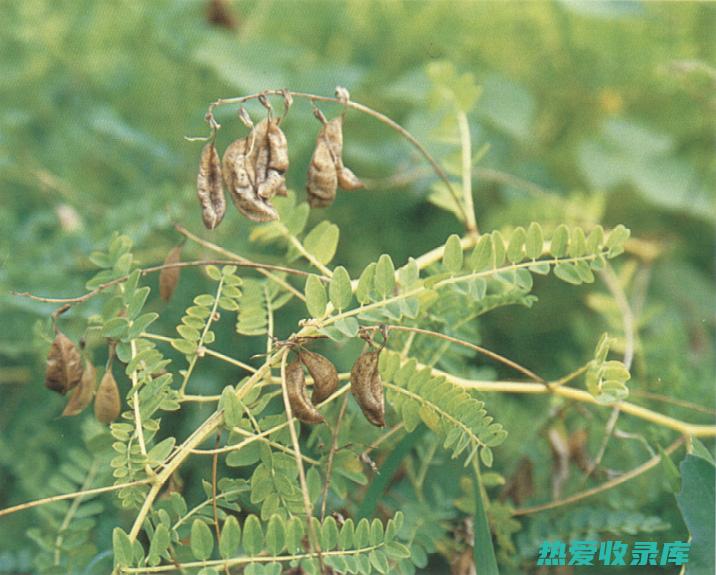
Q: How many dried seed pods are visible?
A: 13